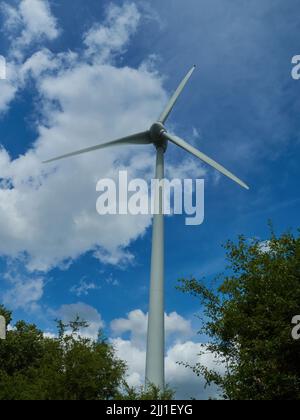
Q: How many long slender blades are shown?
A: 3